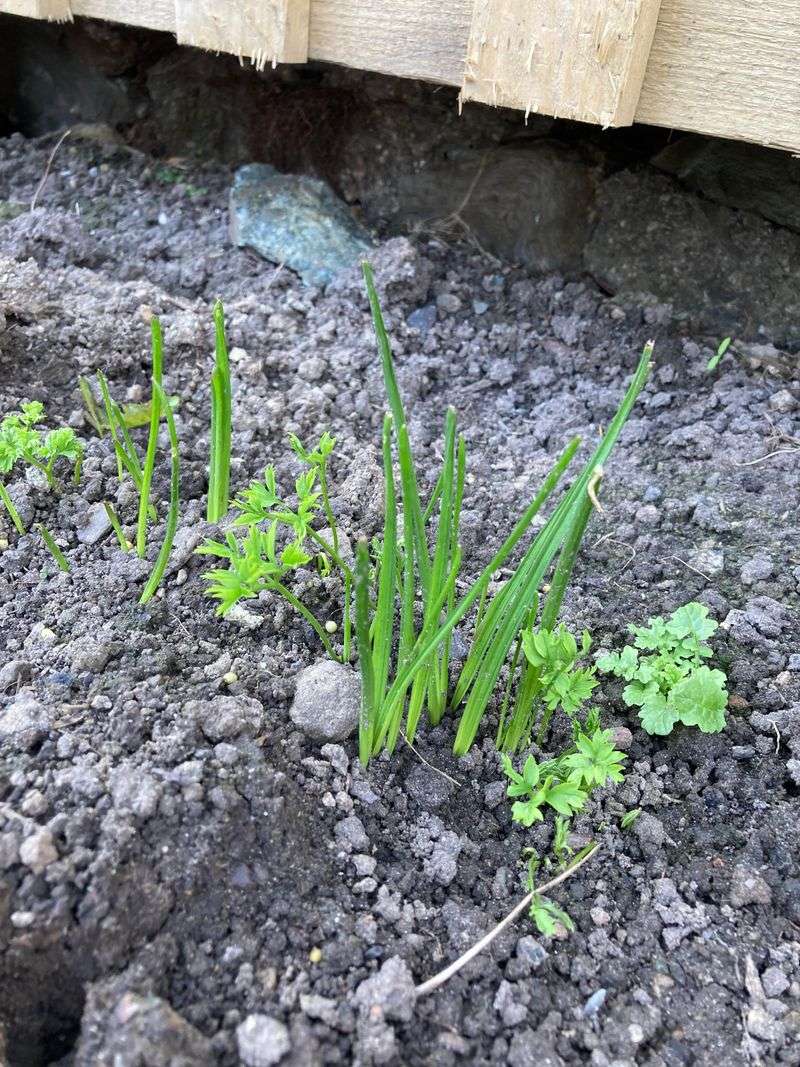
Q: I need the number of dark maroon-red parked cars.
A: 0